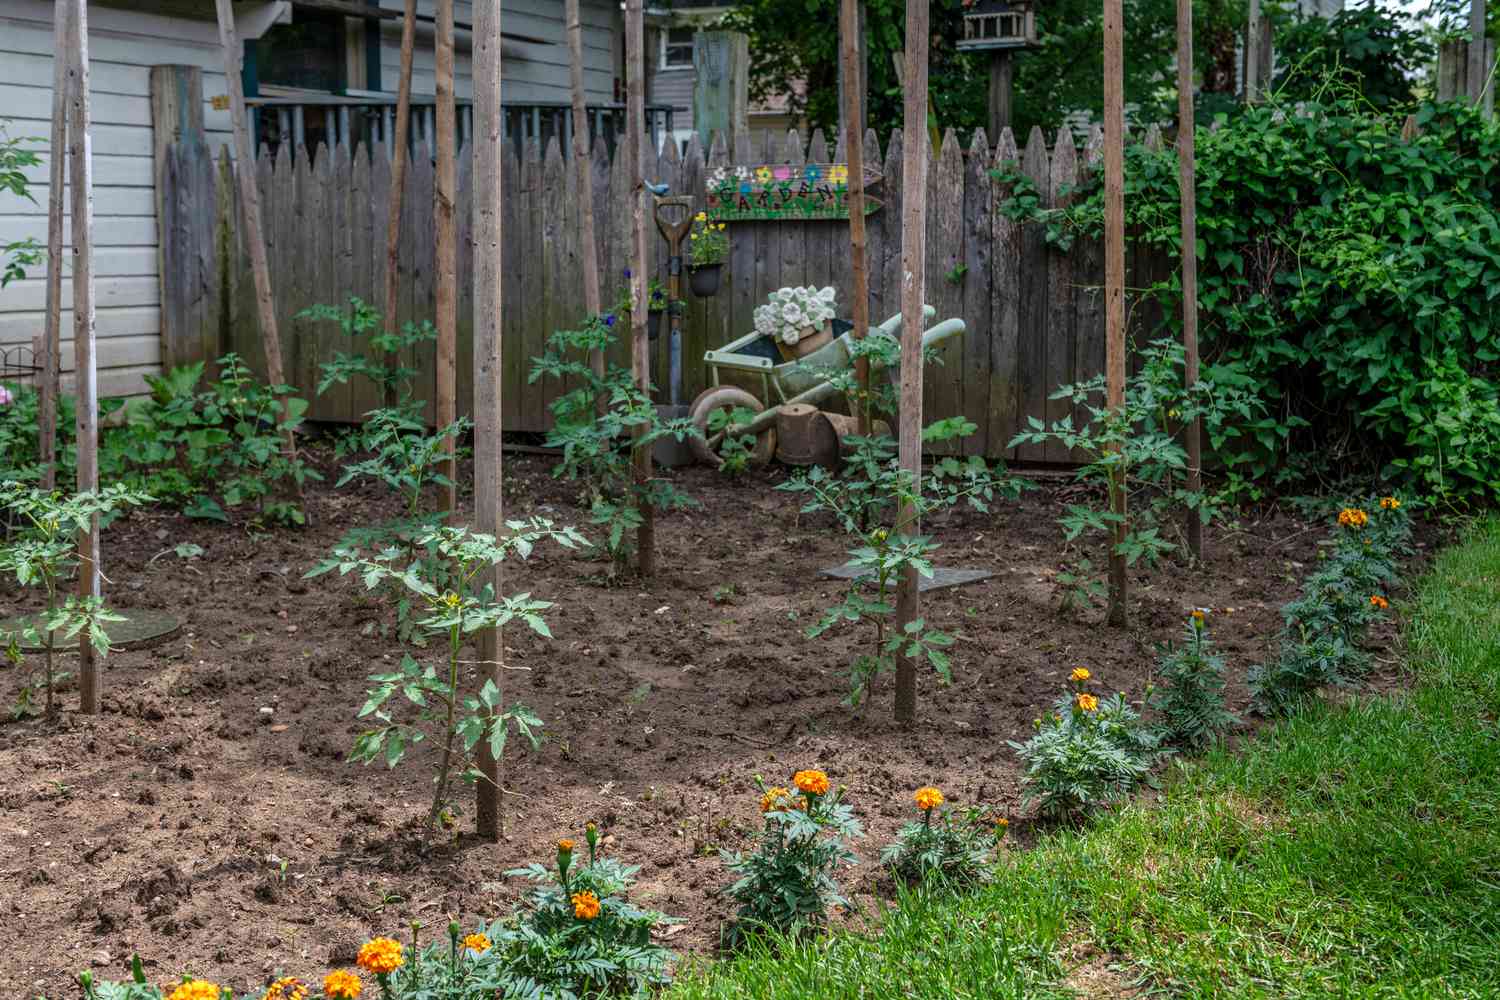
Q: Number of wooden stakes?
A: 12